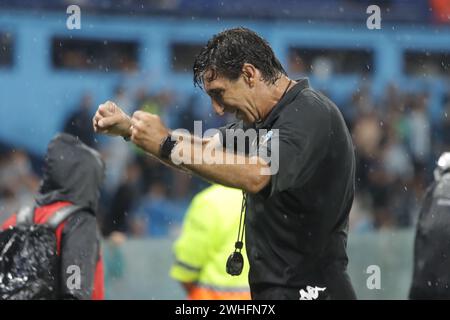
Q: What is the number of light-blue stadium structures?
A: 1